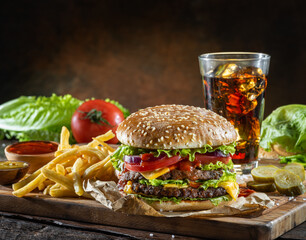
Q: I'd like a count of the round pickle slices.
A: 4